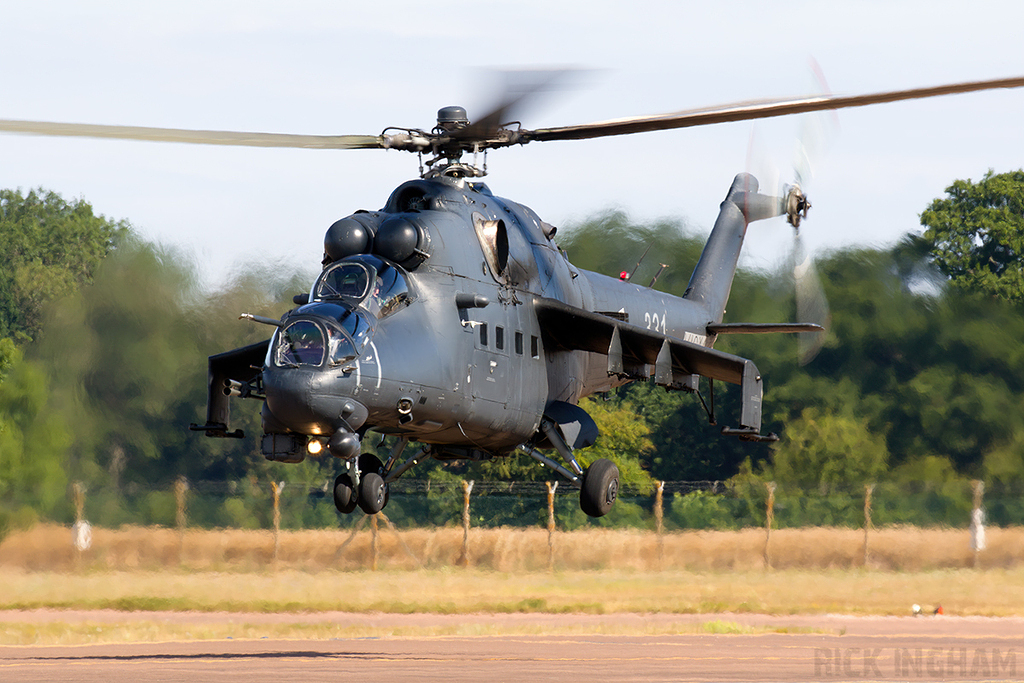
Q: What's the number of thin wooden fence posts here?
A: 10